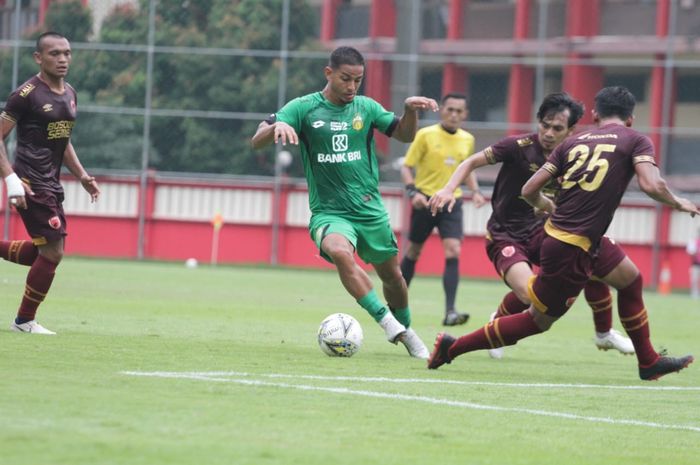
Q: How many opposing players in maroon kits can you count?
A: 3